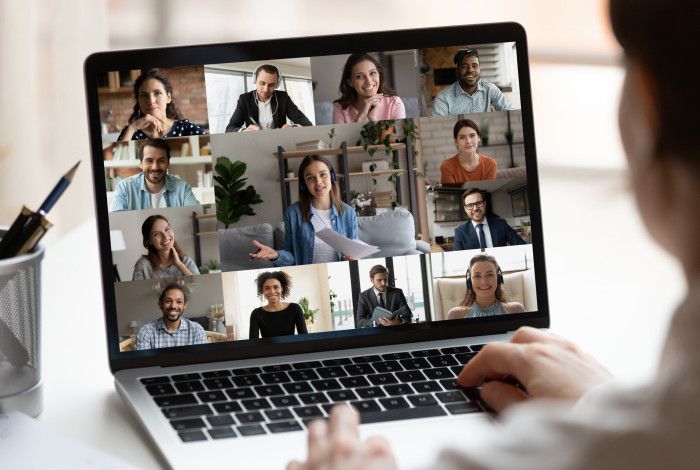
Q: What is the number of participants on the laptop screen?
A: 13